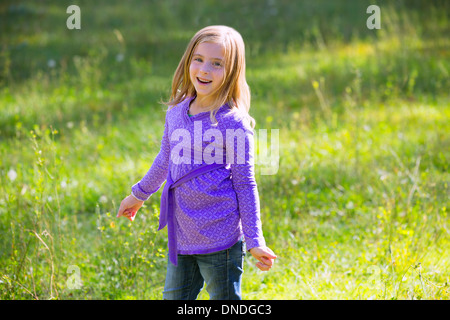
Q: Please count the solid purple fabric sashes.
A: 1